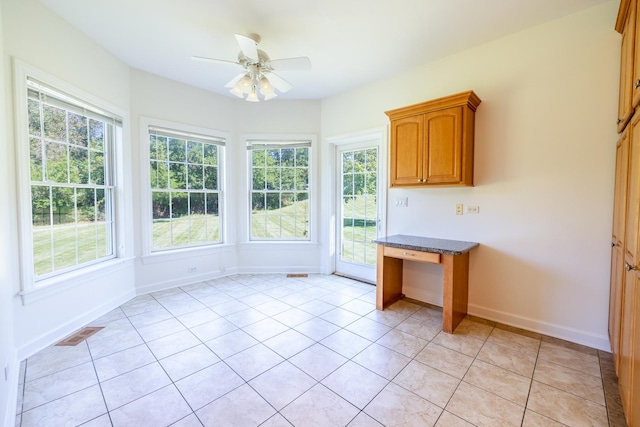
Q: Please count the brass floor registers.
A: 2